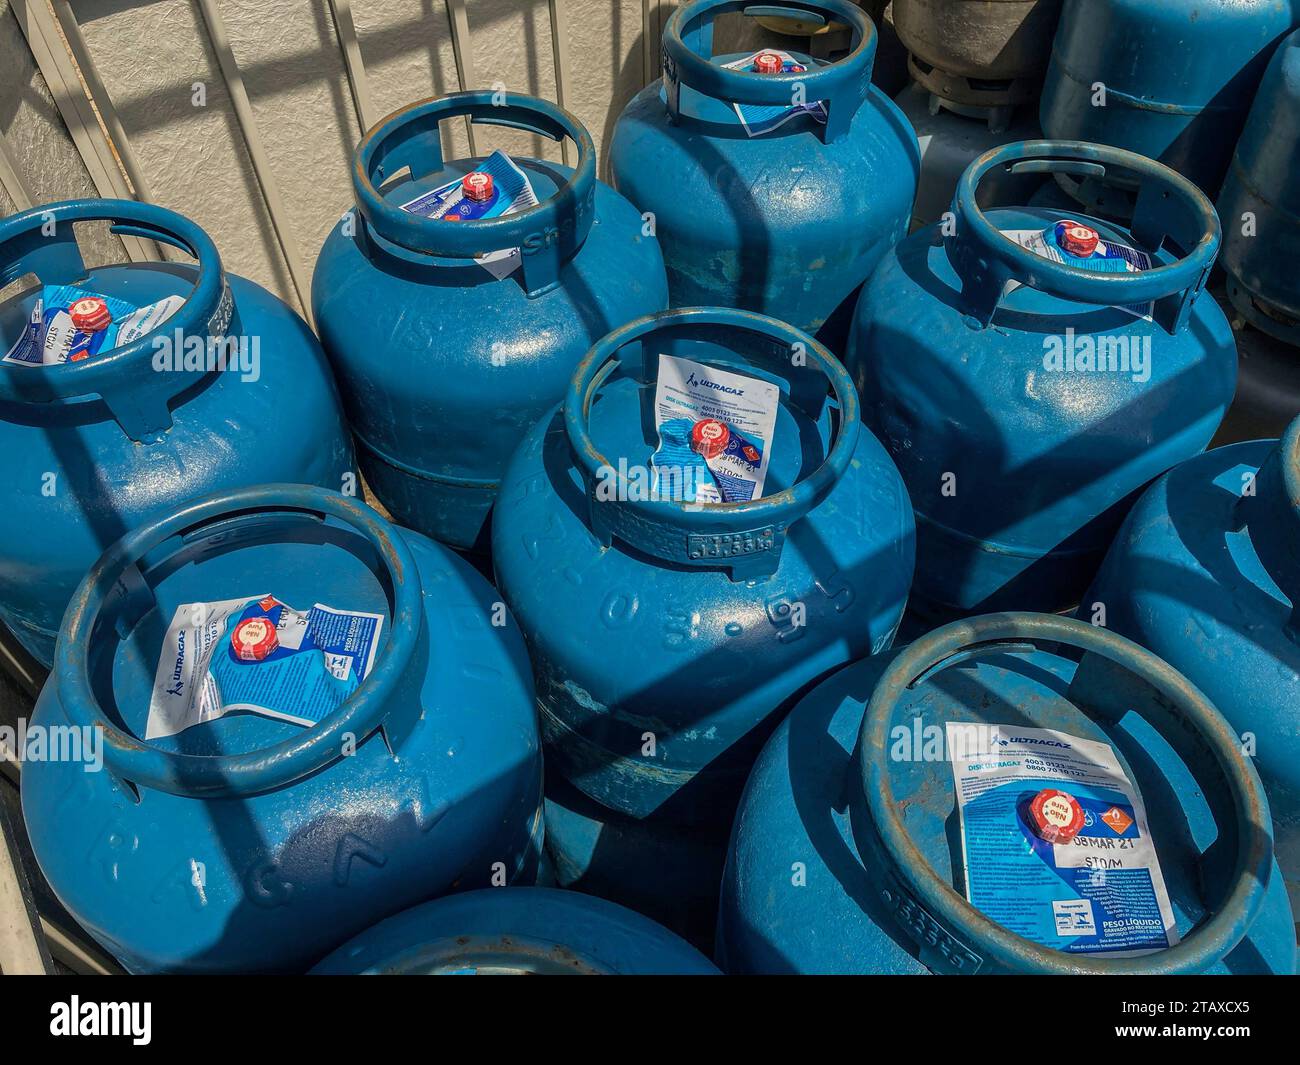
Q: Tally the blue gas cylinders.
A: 11